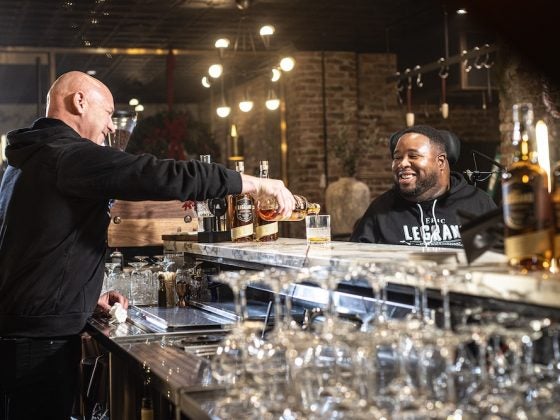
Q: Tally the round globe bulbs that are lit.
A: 9